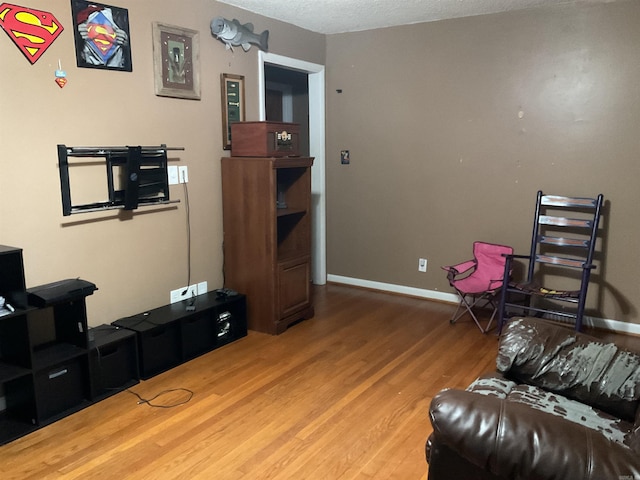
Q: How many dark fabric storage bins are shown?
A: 4